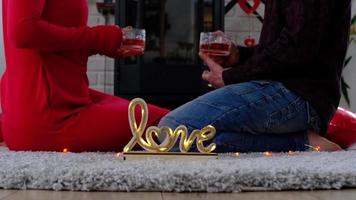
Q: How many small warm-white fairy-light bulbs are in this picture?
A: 6